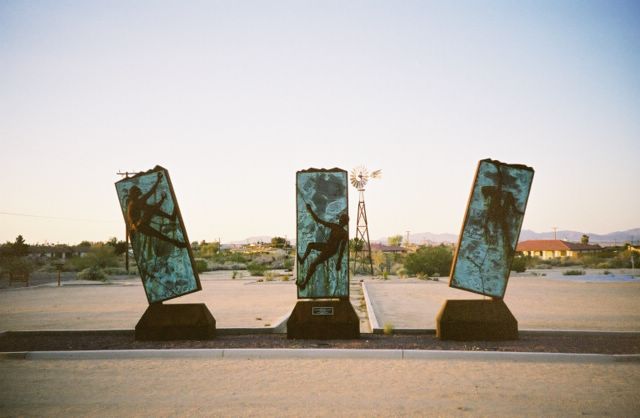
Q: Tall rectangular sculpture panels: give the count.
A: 3